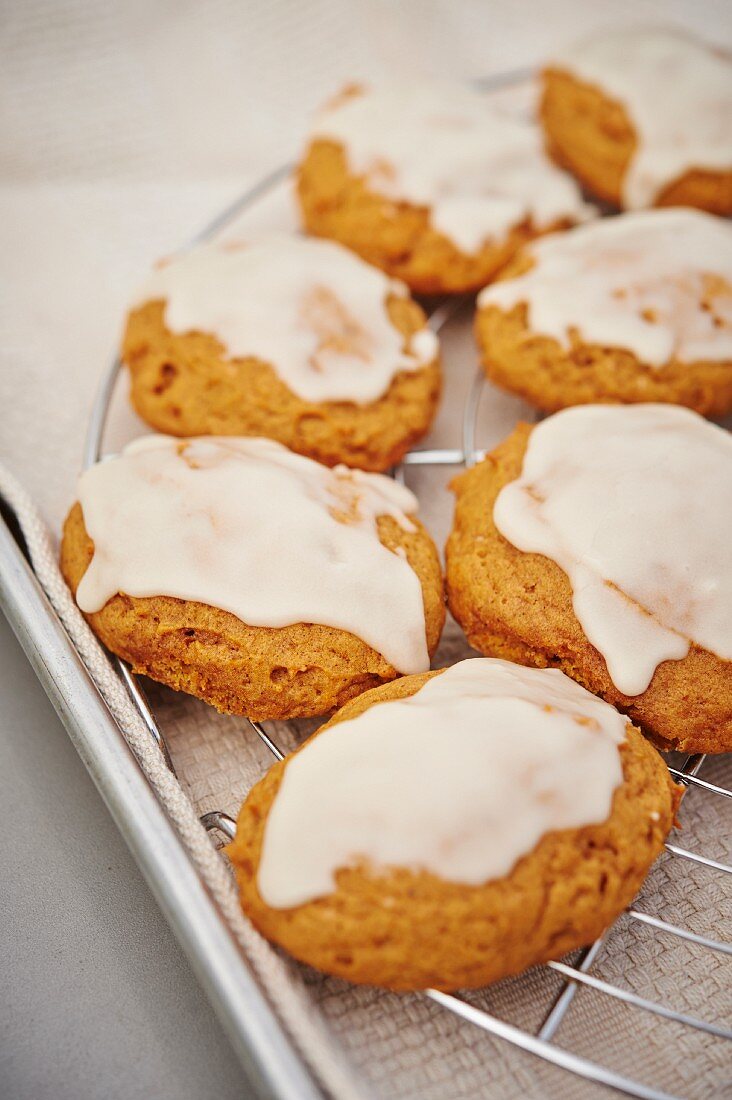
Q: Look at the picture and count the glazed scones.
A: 7